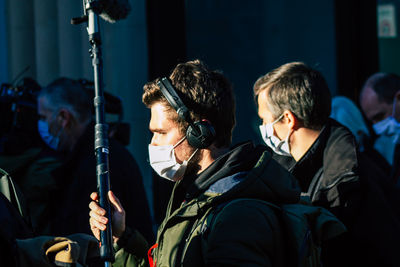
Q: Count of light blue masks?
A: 2